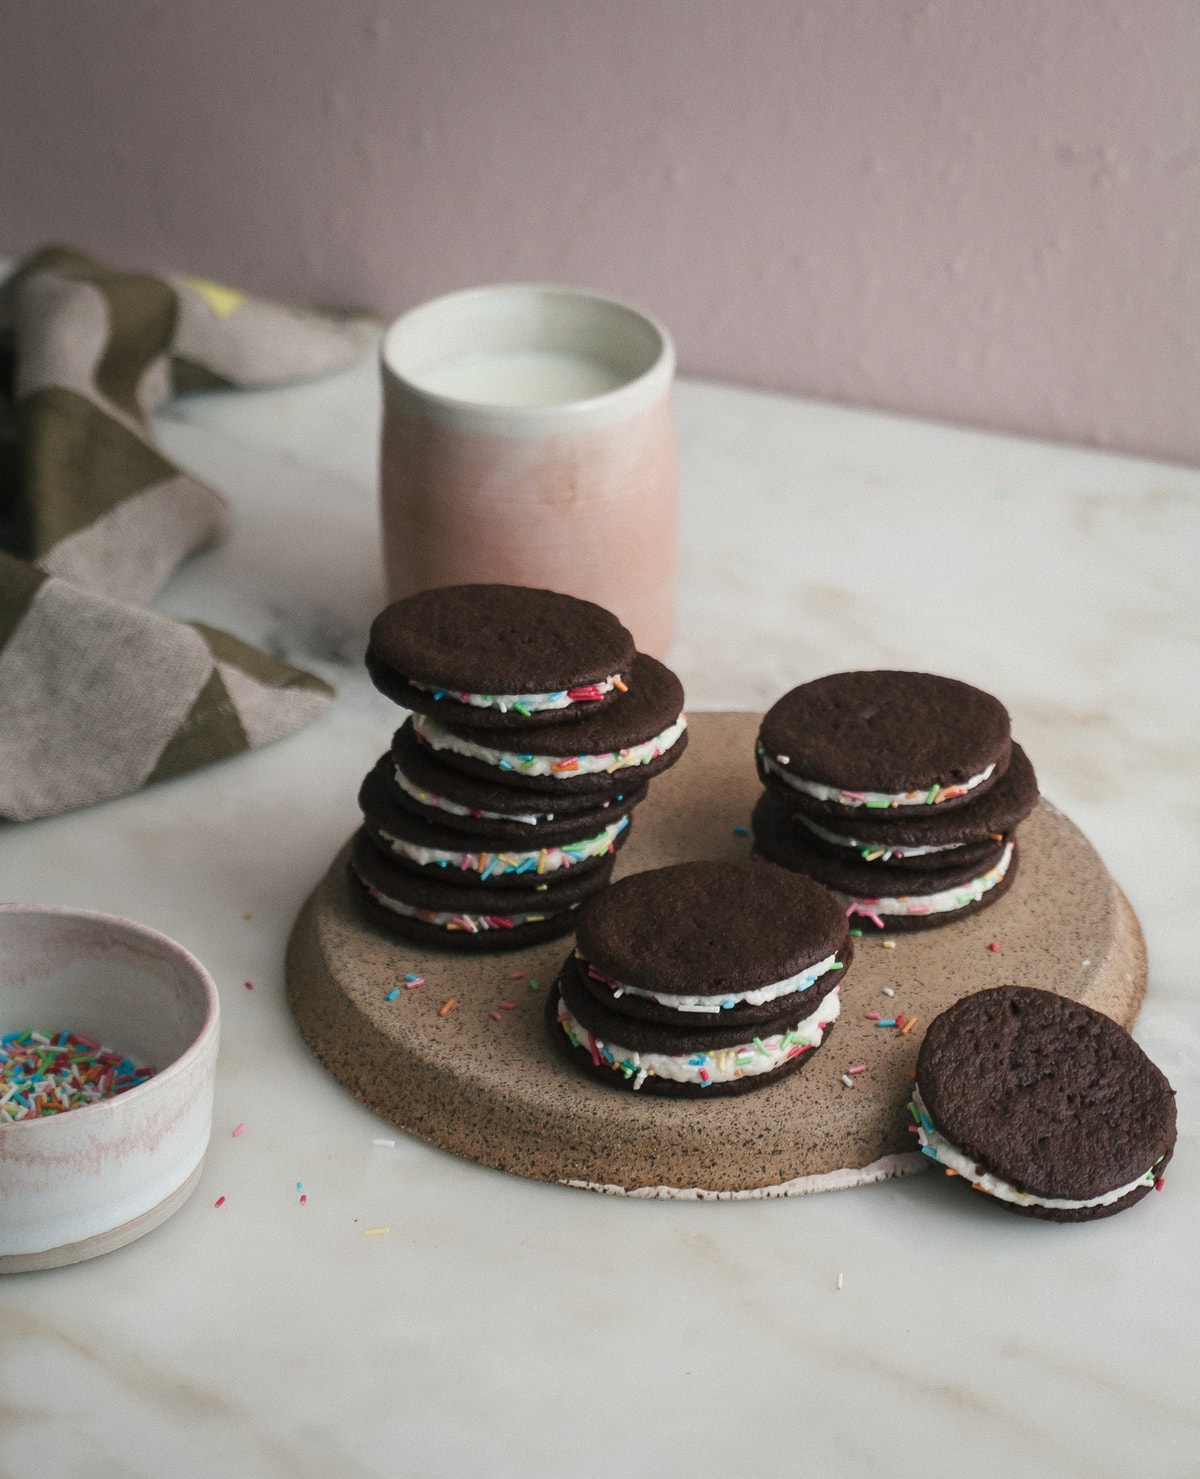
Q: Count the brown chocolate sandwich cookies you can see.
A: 11